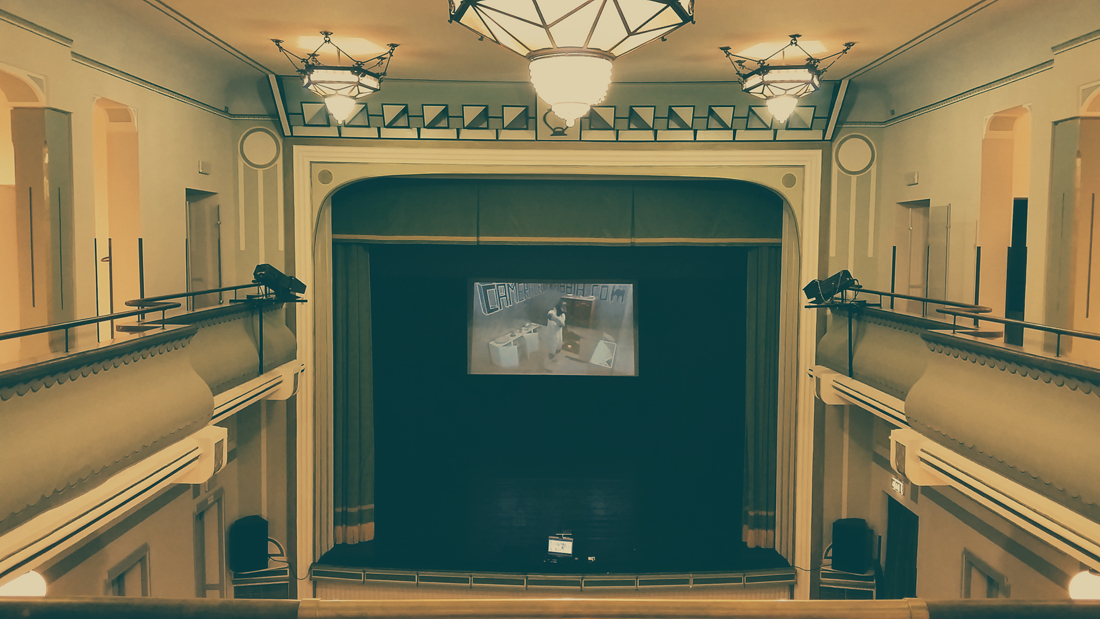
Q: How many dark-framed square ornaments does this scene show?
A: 12